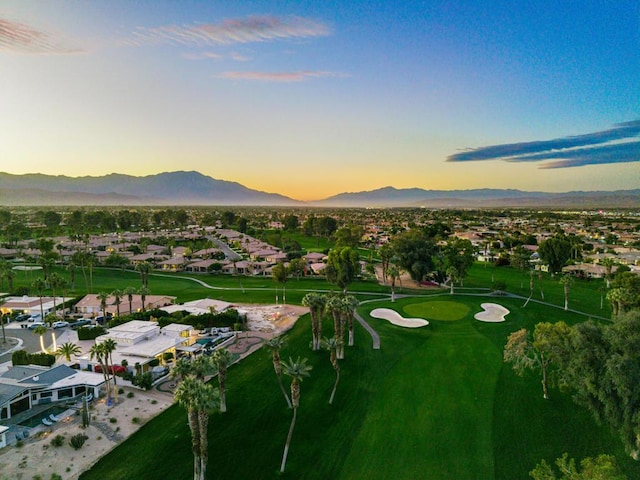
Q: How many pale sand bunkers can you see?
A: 2